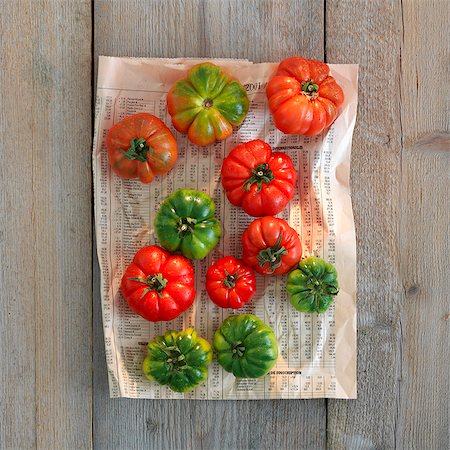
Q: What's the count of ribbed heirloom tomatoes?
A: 11